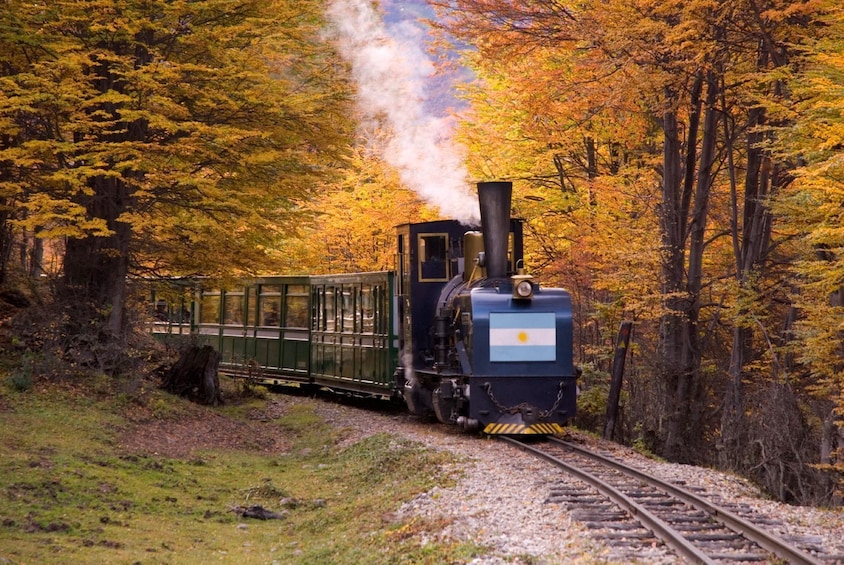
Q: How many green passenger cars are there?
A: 3